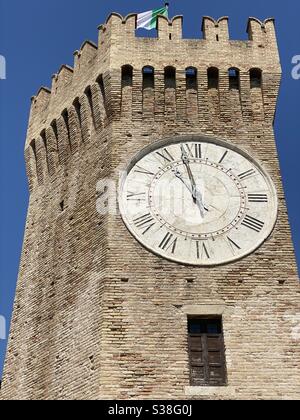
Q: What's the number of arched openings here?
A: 14